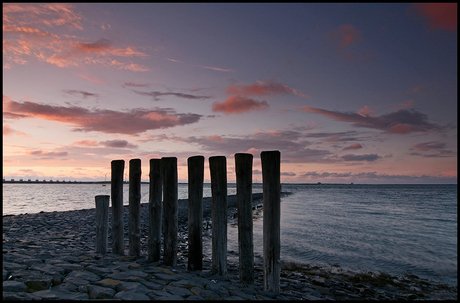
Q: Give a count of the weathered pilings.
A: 9